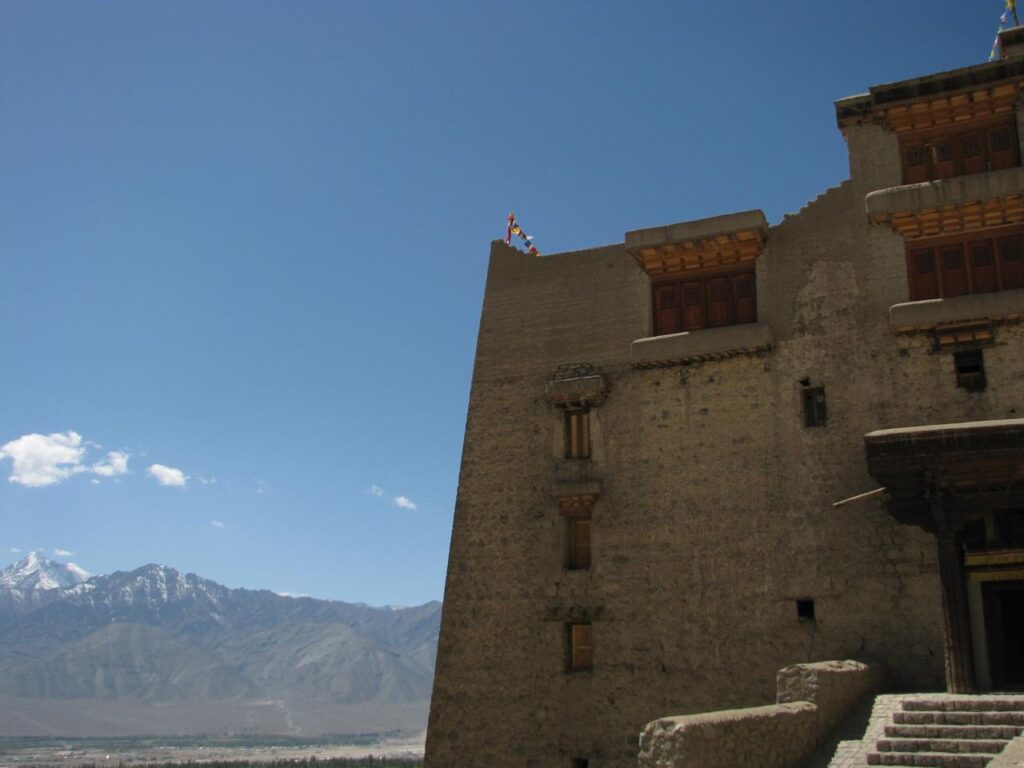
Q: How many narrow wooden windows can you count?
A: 3